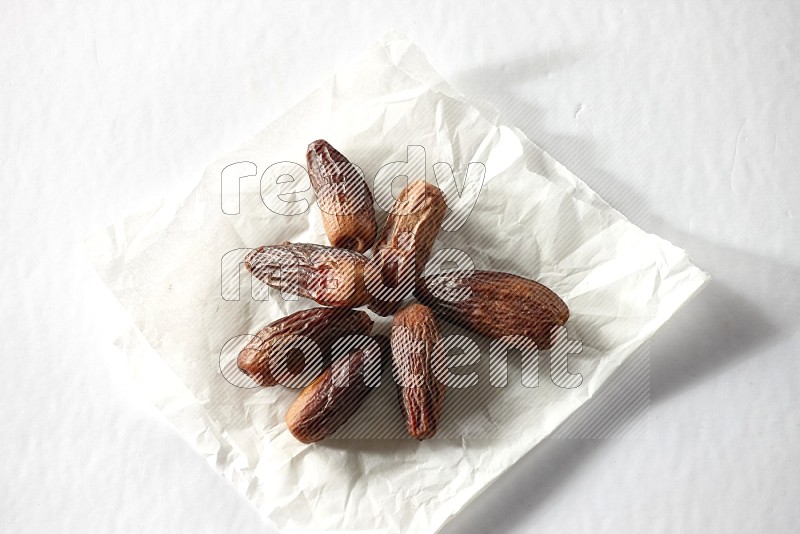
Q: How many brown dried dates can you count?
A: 7